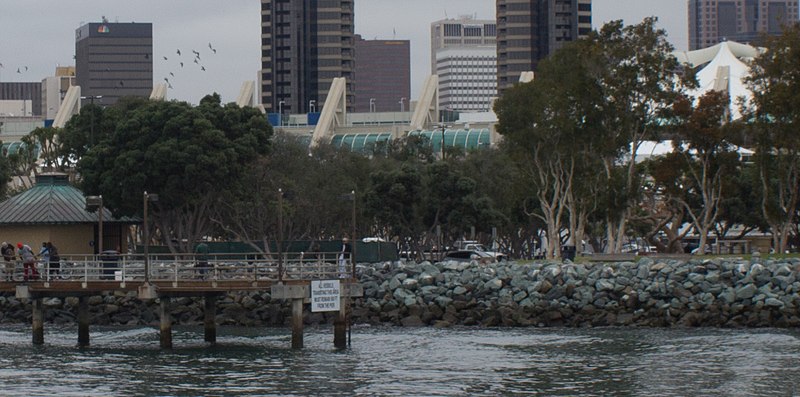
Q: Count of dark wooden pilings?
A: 6